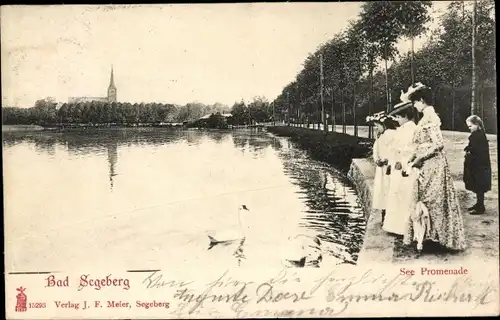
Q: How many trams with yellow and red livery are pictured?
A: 0